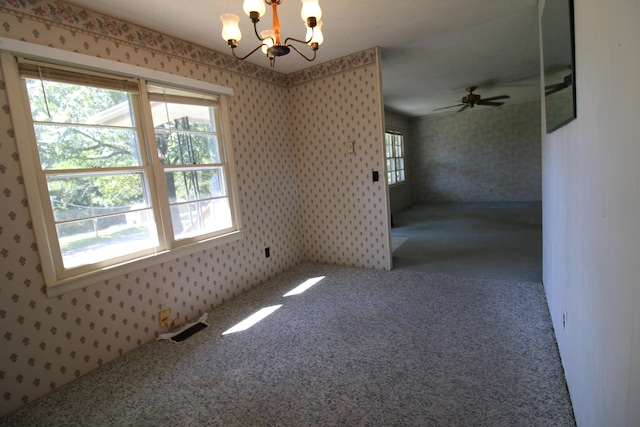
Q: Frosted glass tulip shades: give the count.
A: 5